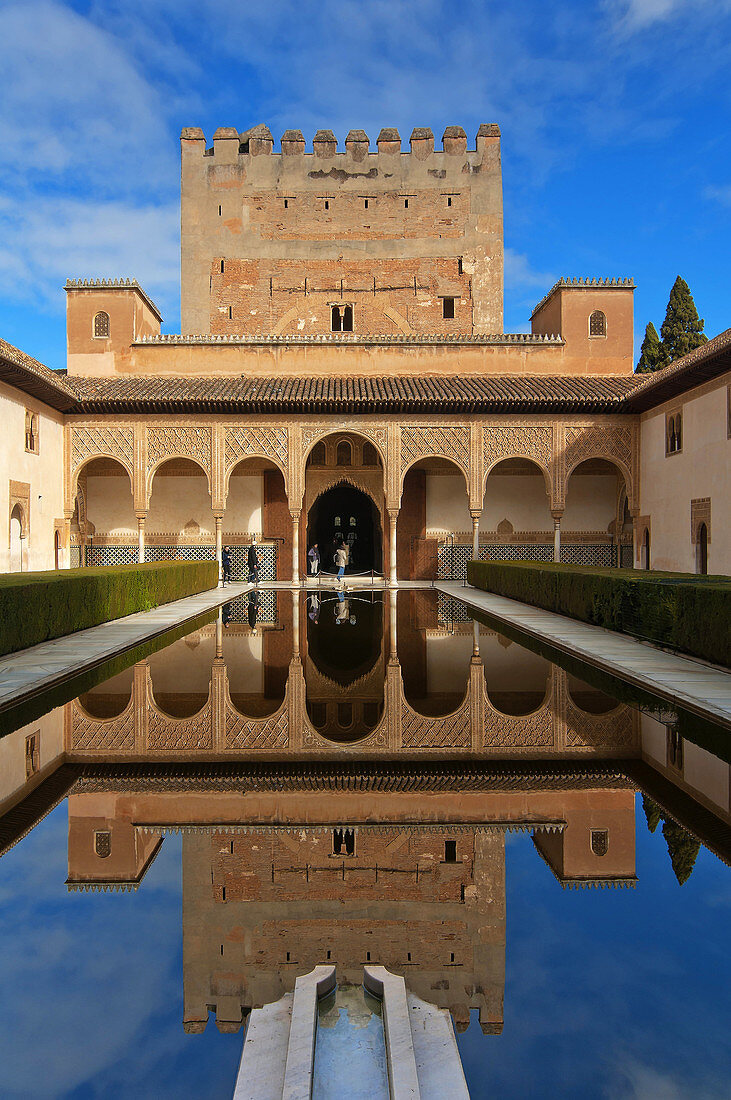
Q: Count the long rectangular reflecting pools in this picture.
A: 1